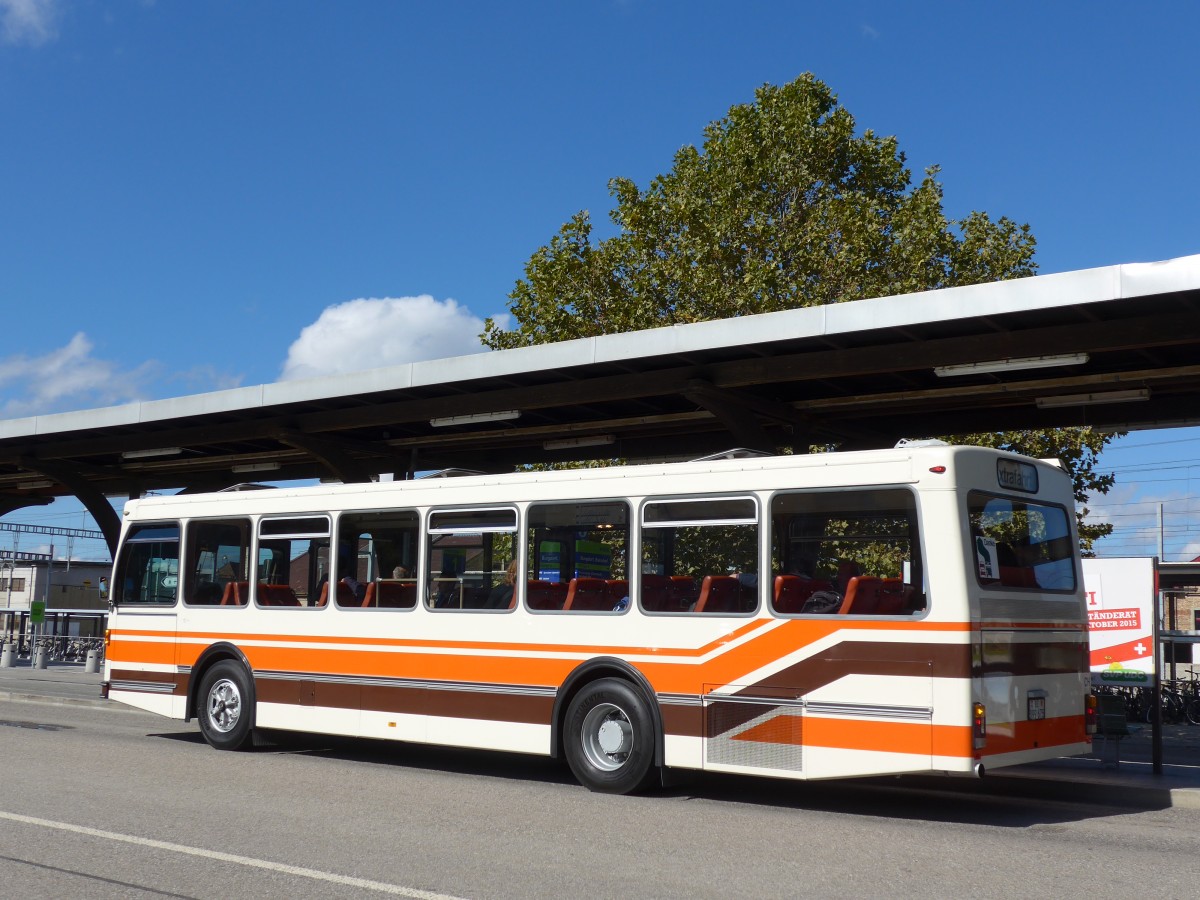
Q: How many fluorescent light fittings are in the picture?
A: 7